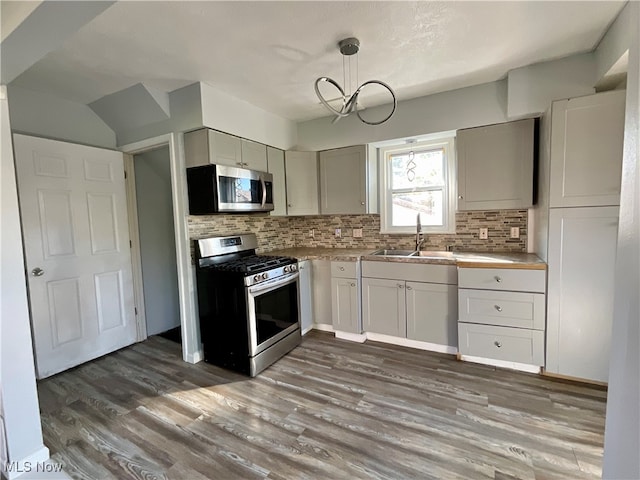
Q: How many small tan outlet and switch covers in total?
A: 5